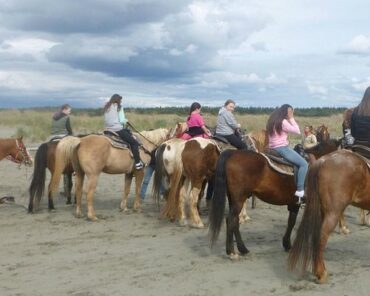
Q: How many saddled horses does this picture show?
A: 6